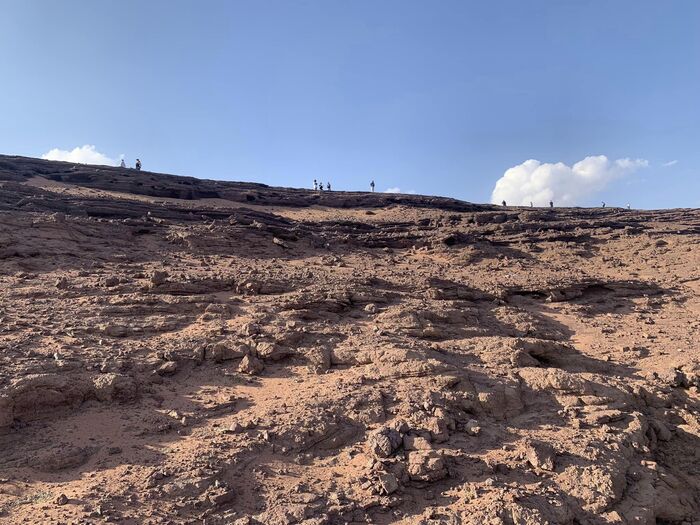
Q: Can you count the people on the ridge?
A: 11